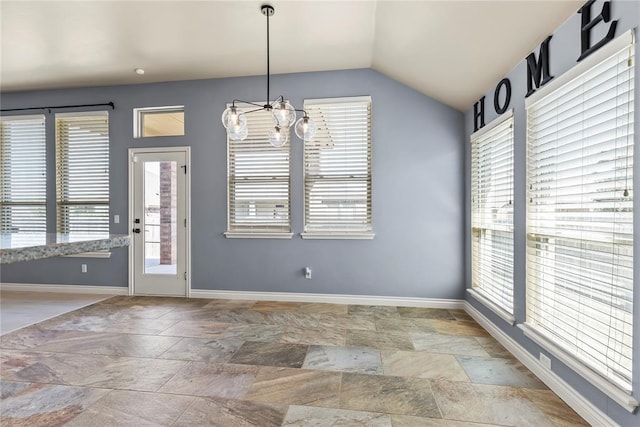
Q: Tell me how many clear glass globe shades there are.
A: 5